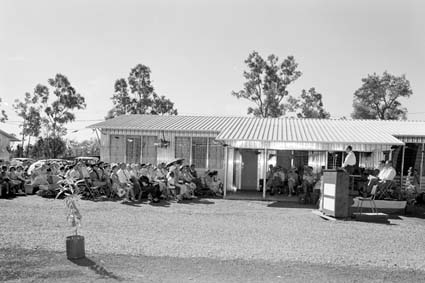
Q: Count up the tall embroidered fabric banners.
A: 0